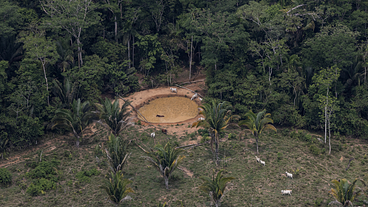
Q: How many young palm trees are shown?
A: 9